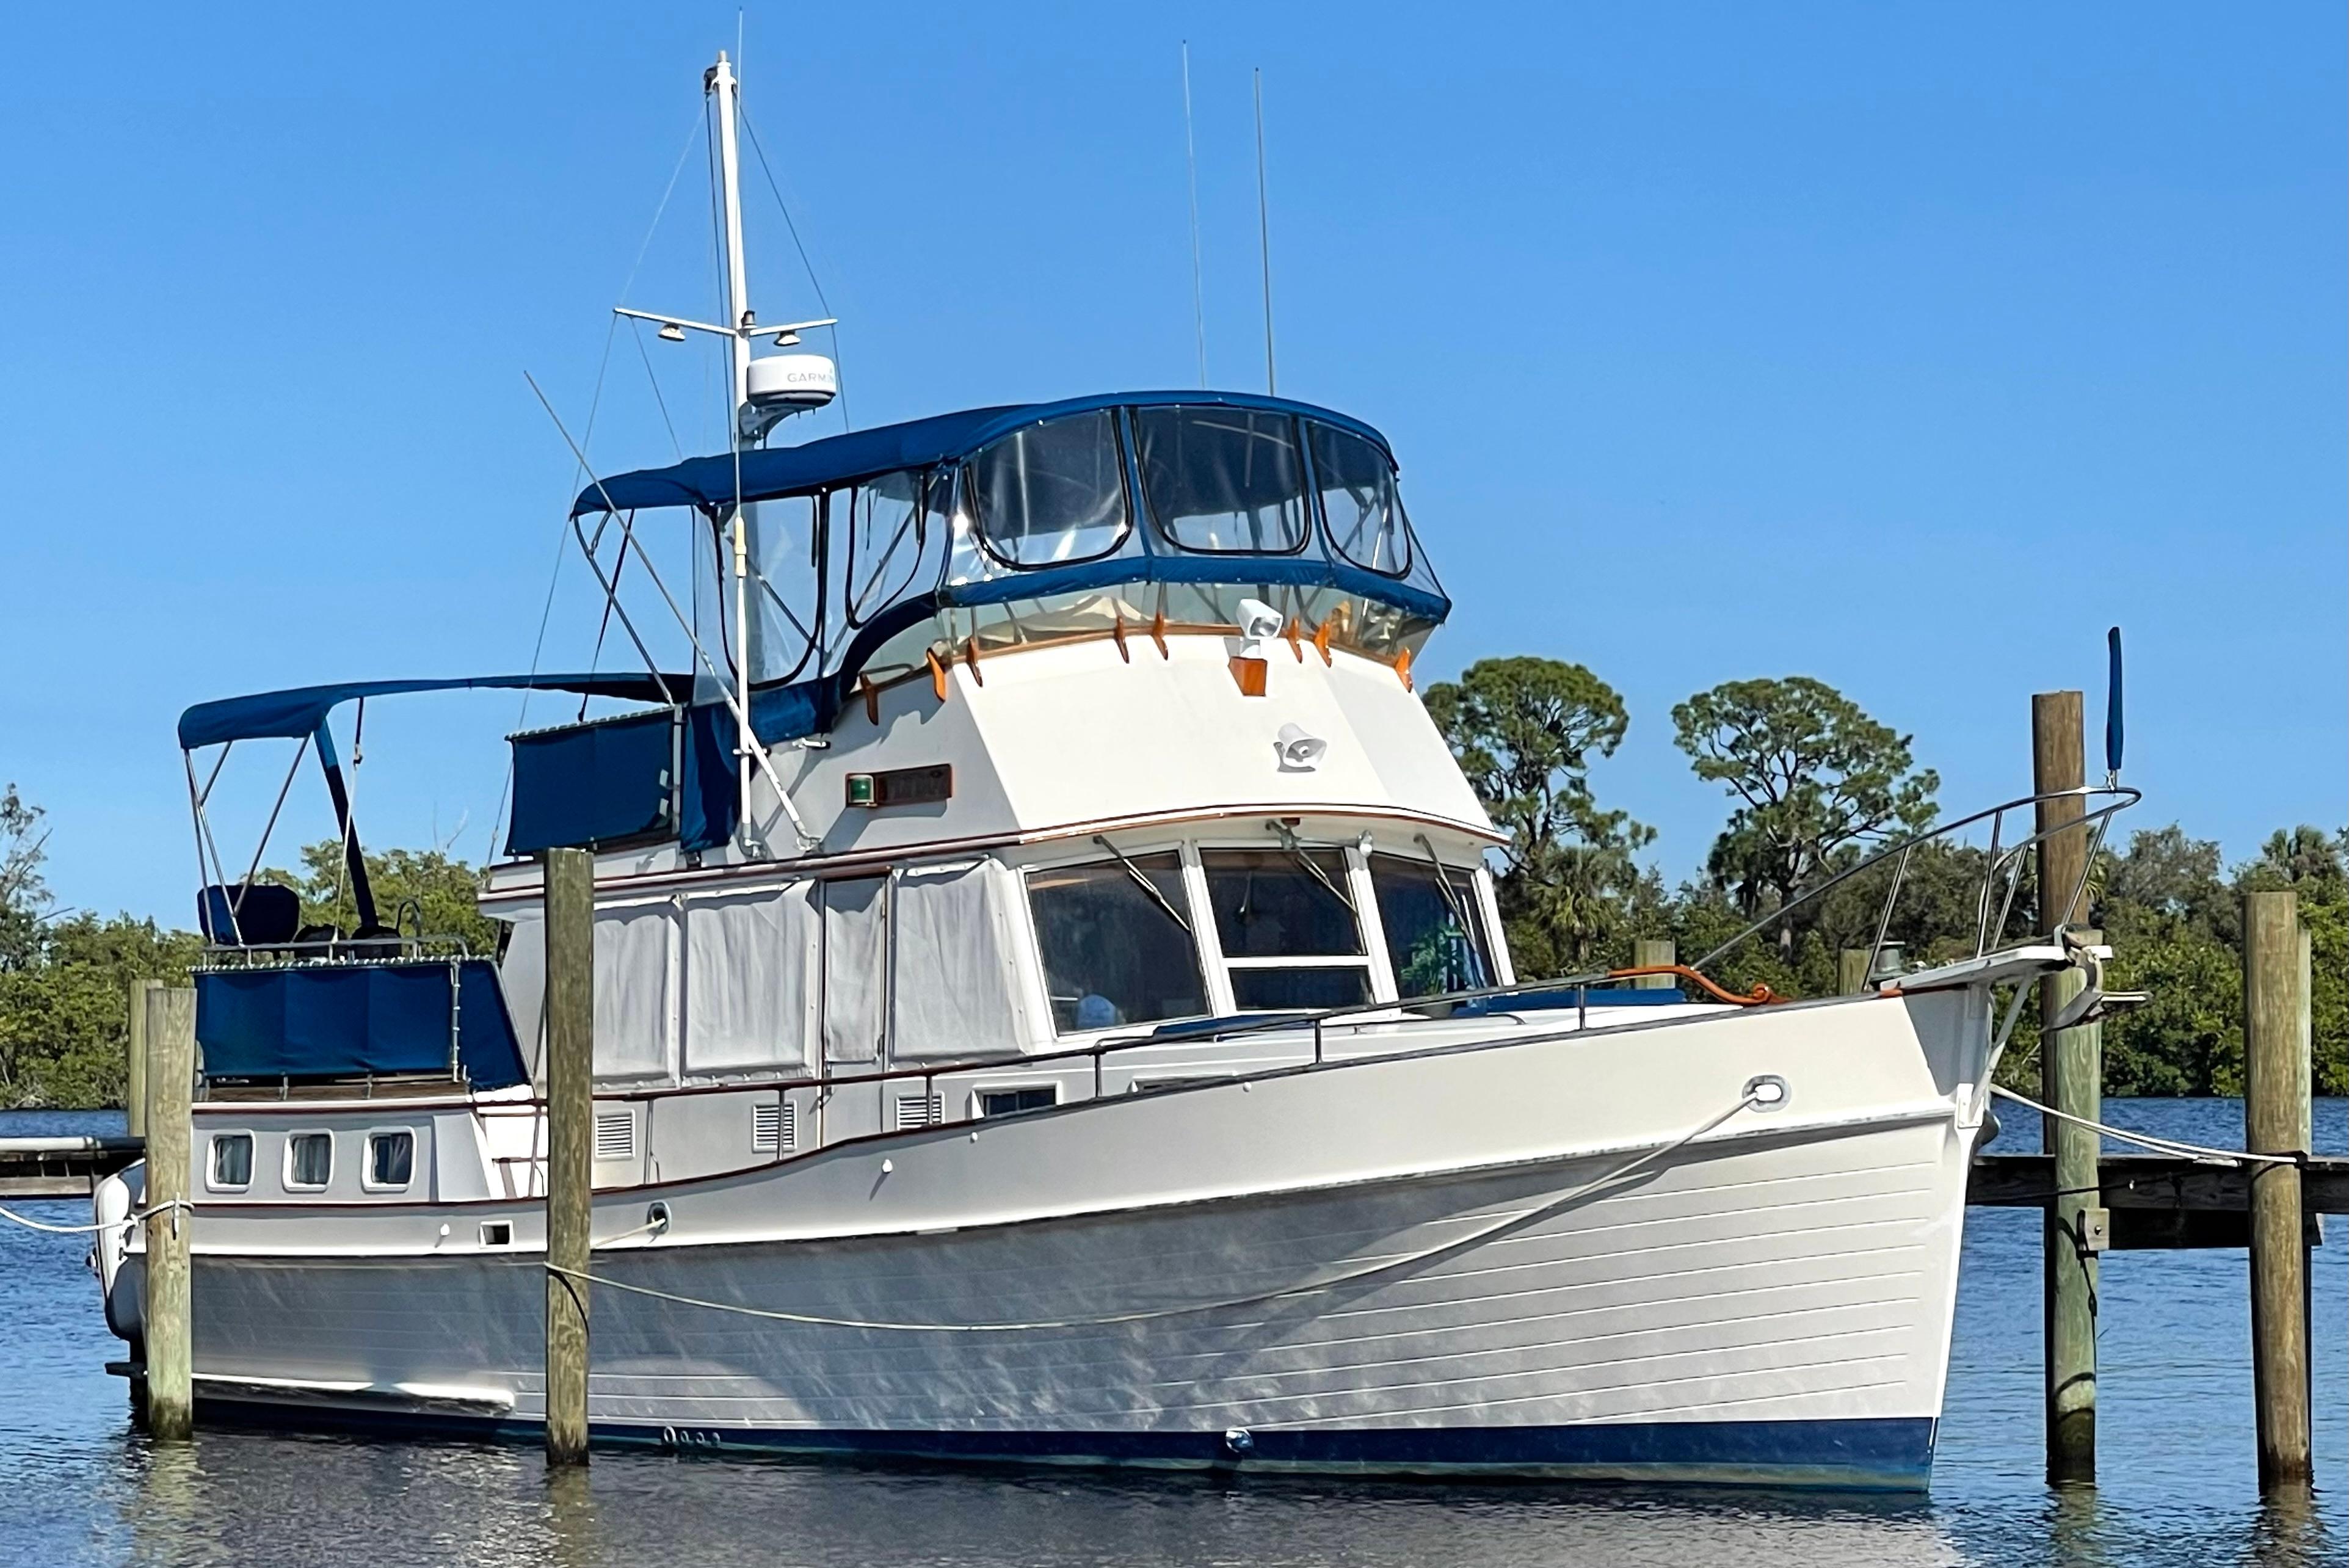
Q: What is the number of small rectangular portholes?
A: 3